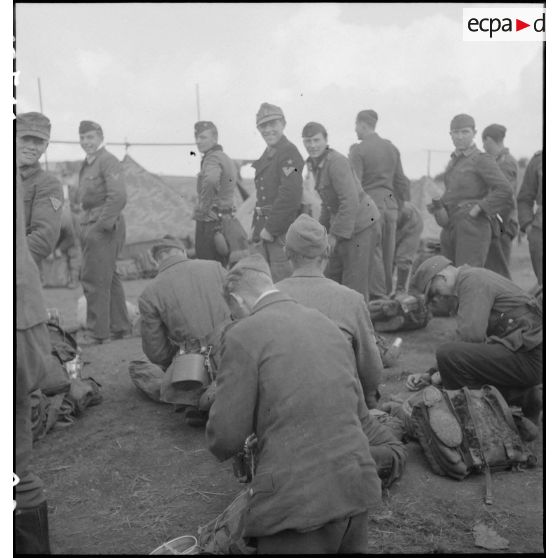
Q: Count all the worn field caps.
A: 12